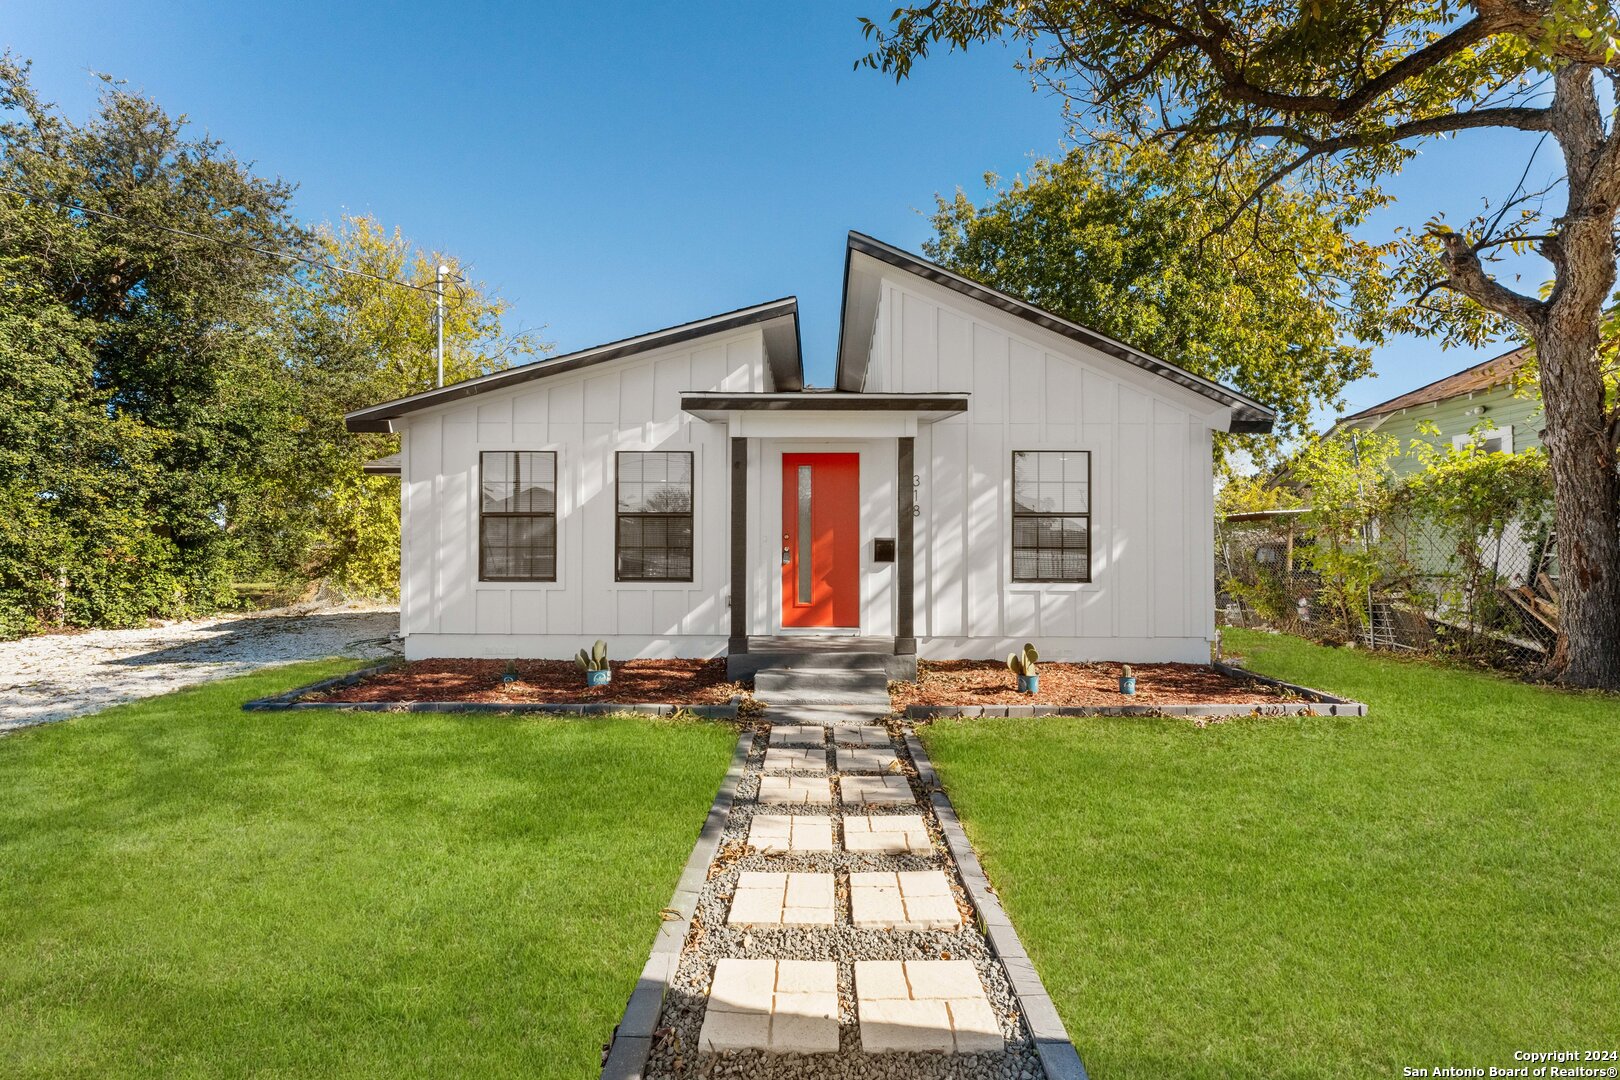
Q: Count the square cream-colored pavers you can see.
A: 12